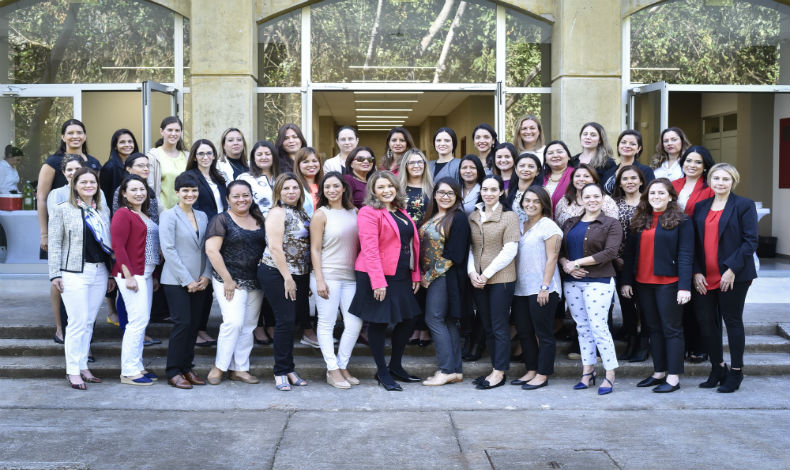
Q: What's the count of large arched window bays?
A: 3